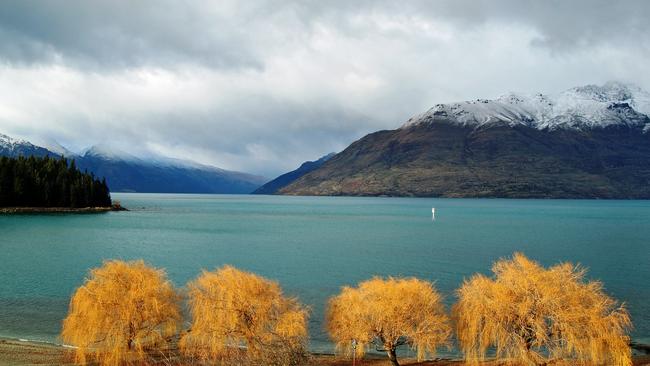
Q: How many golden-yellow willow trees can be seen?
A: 4